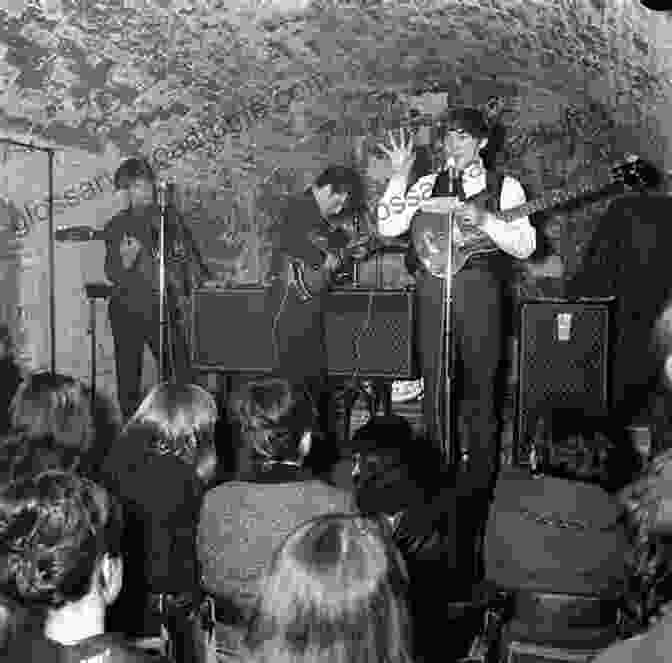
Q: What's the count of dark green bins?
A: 0